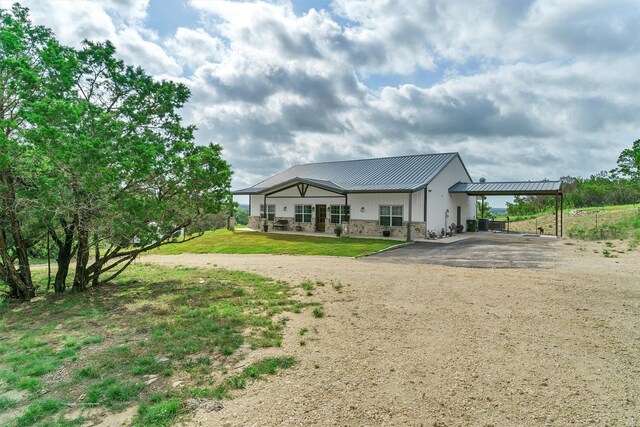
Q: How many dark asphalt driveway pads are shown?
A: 1